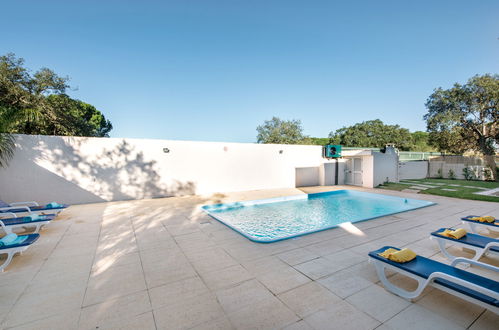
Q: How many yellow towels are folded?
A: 3